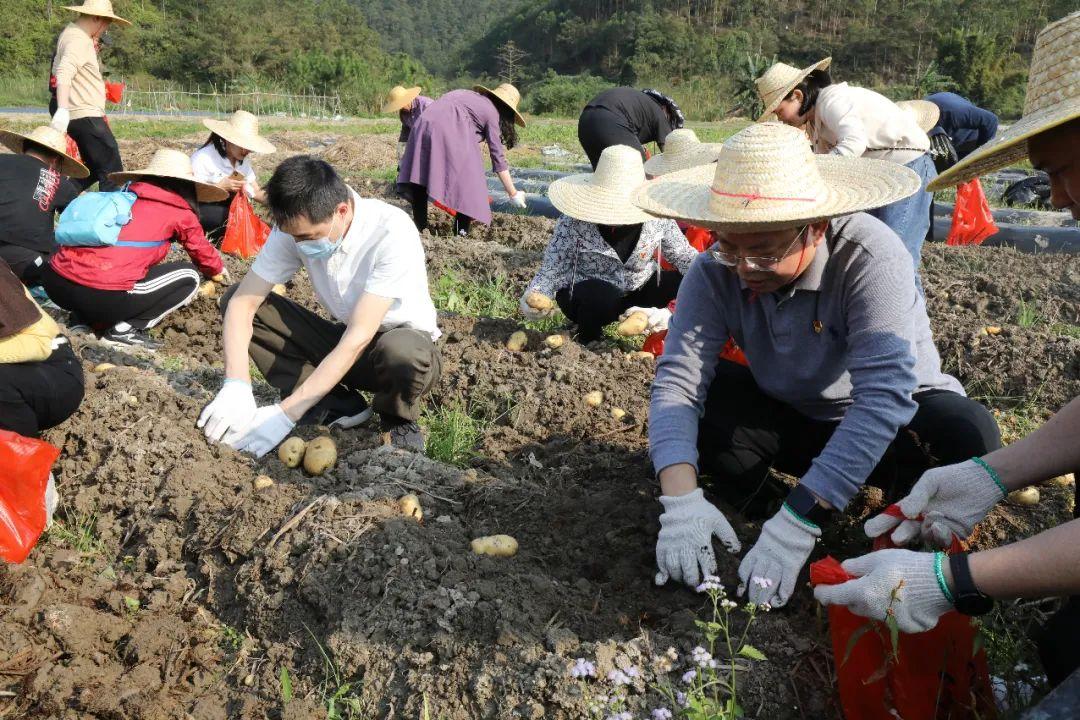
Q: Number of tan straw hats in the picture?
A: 12